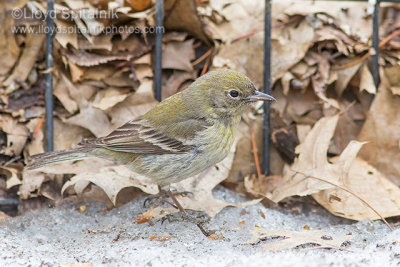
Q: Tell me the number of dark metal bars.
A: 4